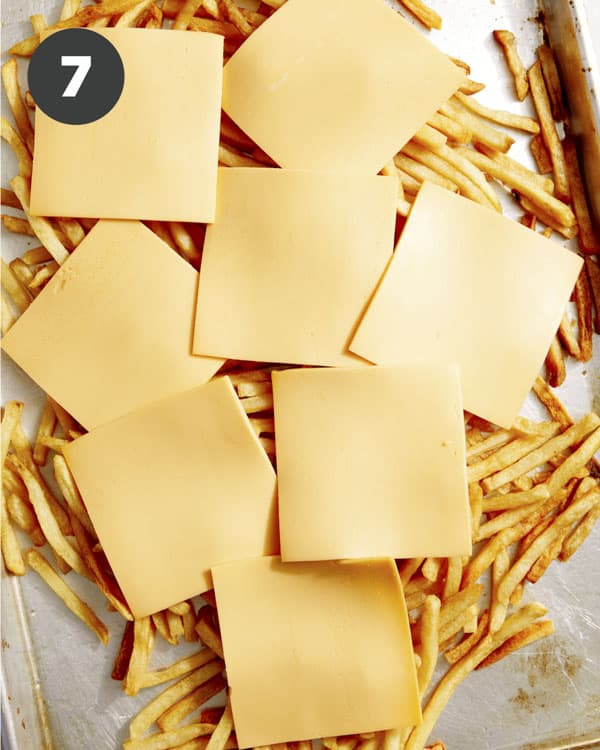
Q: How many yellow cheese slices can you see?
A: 8